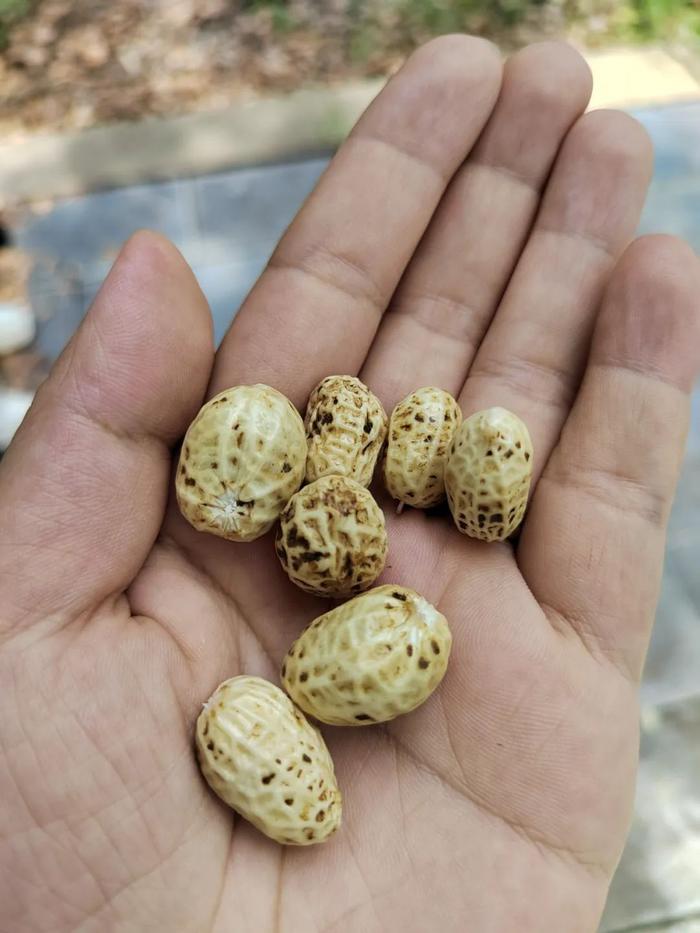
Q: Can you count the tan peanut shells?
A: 7